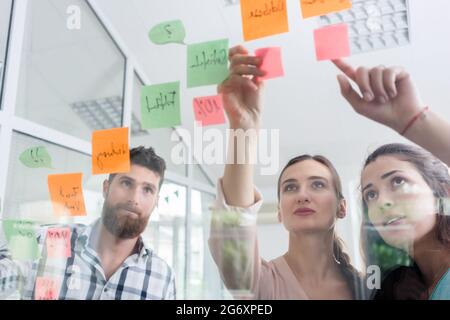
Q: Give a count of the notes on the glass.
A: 14